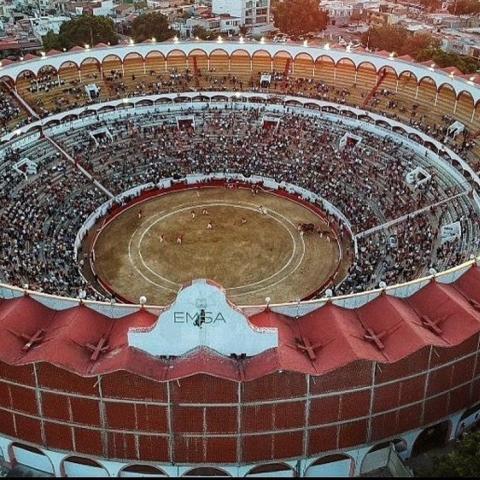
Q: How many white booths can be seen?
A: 10